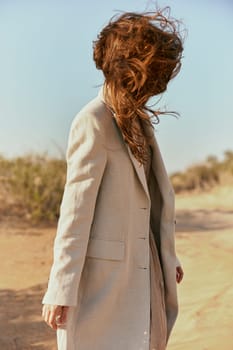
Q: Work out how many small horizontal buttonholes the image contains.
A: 3